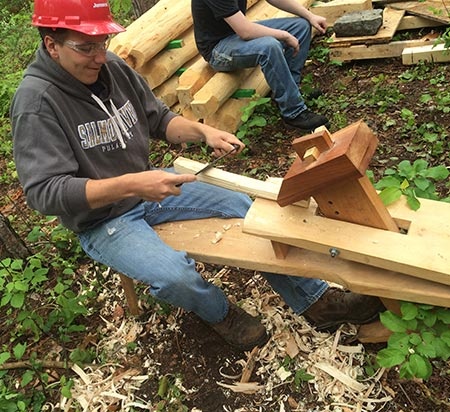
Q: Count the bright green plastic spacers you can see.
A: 3